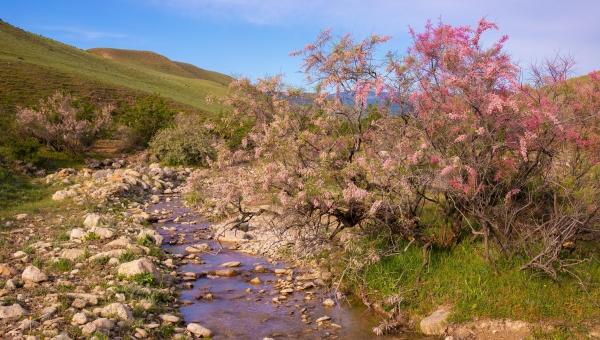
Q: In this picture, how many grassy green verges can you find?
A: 2